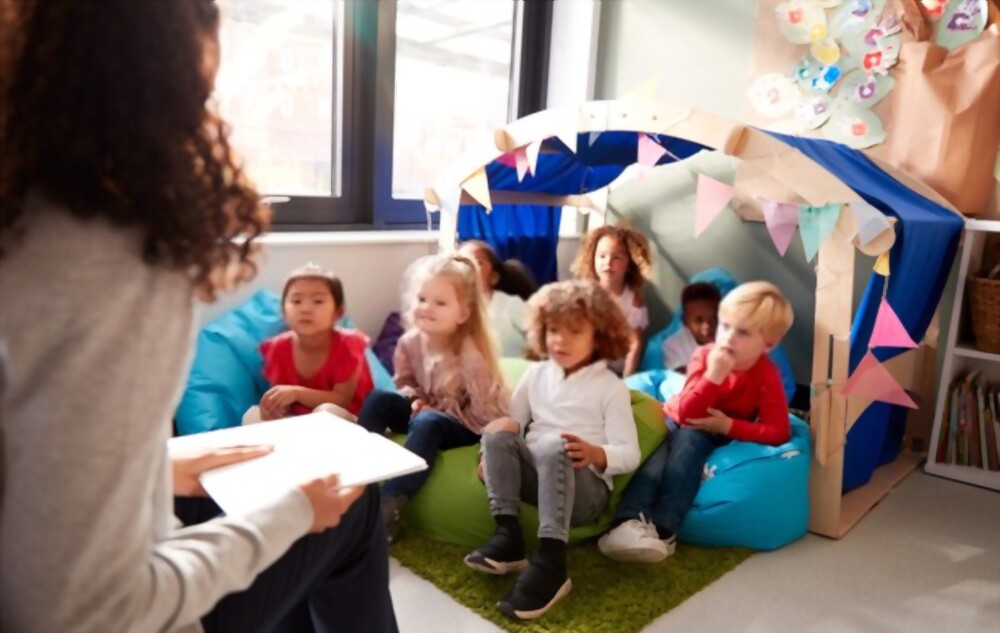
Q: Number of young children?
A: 7